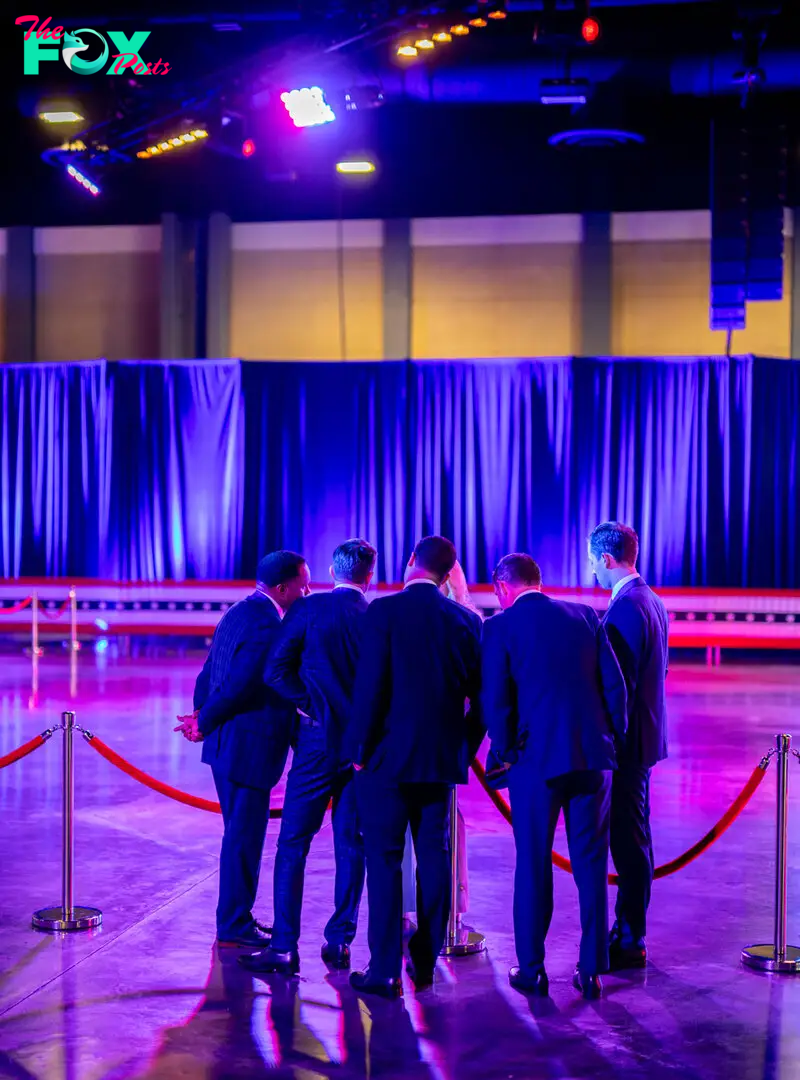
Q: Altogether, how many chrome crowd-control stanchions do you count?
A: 5